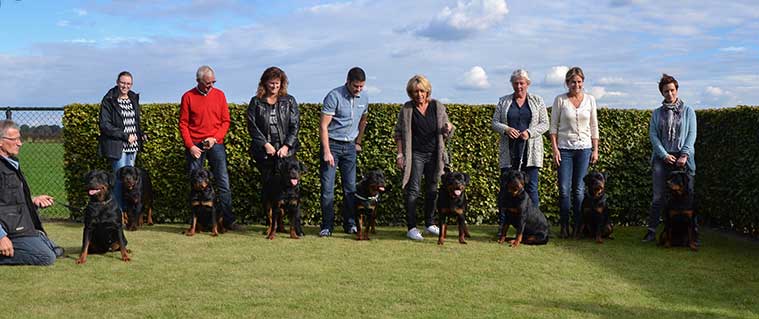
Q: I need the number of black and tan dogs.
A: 9